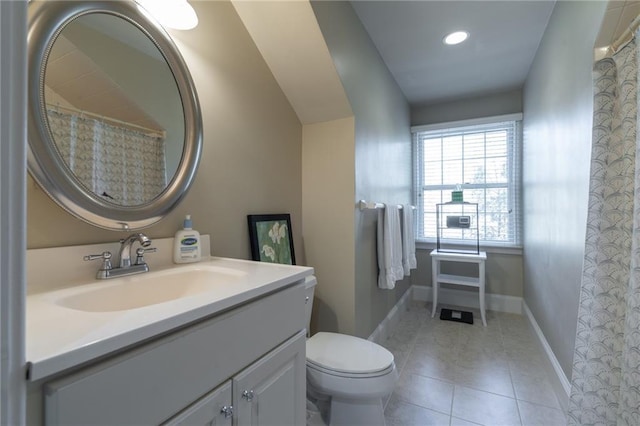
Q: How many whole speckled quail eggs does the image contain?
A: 0